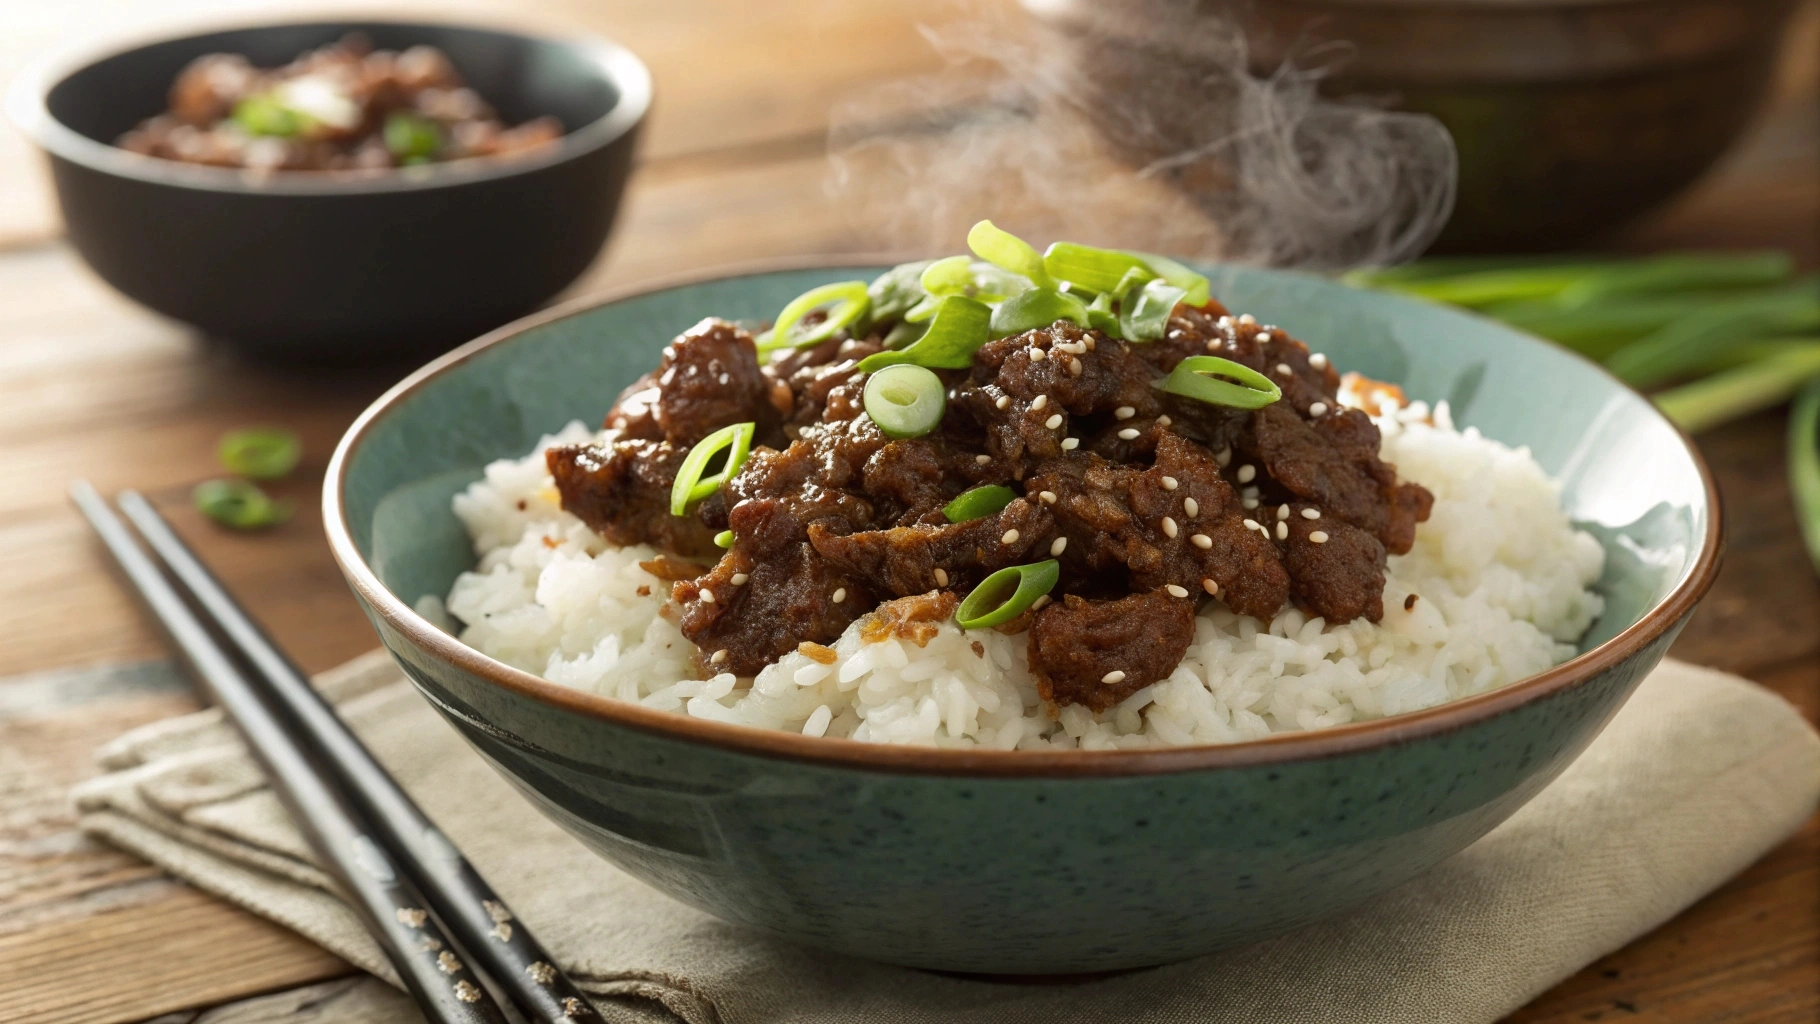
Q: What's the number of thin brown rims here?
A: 1